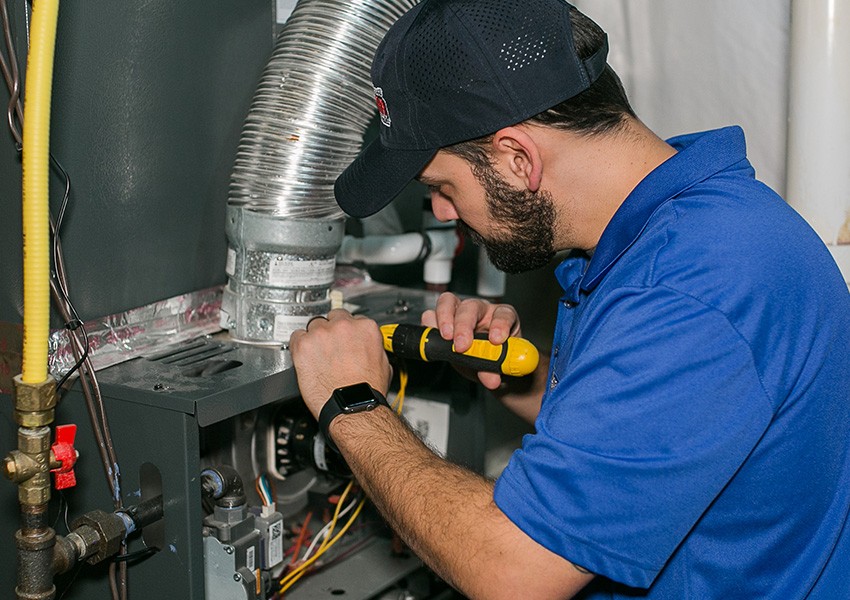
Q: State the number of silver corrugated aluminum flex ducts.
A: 1